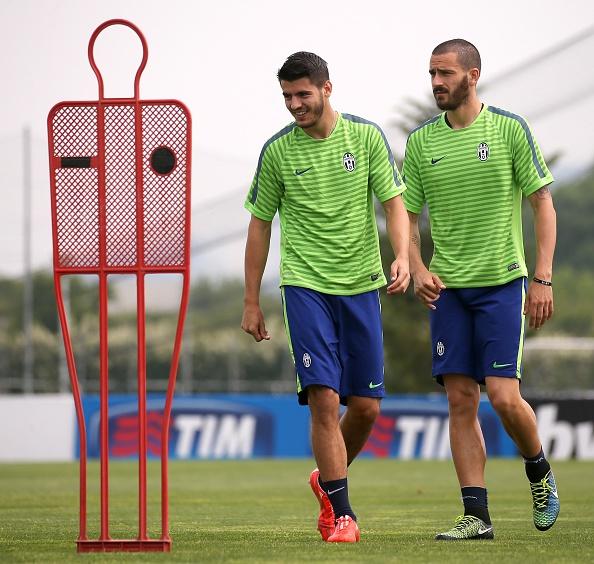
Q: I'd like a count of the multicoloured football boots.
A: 2